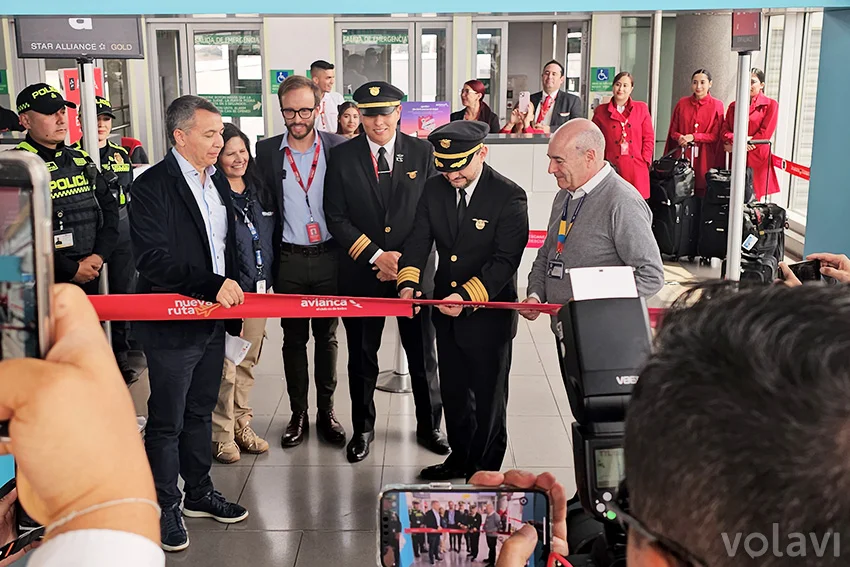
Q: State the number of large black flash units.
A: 1